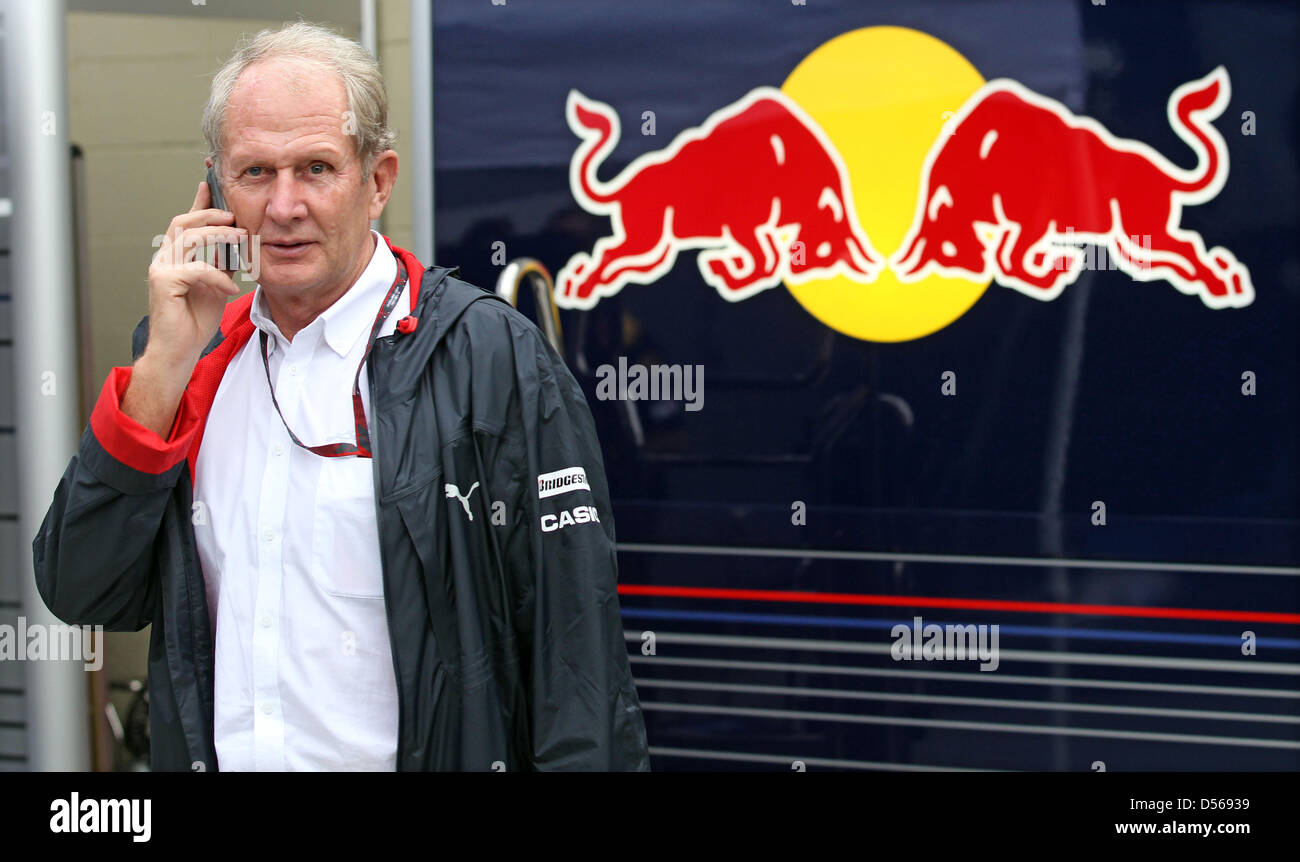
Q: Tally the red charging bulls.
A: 2